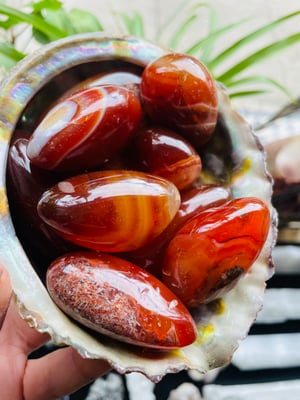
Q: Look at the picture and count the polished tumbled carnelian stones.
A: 9